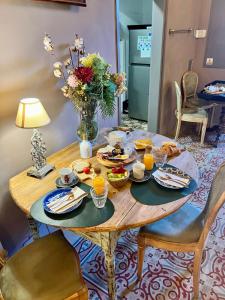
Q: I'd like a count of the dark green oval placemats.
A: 2